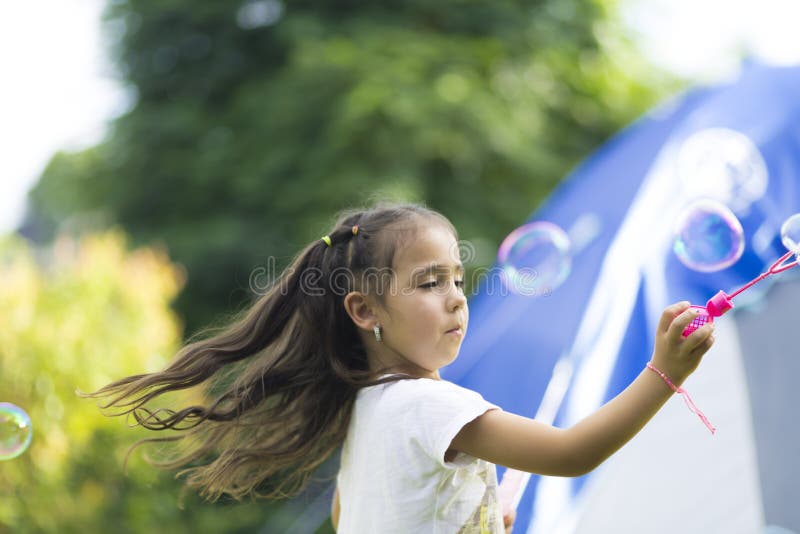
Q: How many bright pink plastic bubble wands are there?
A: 1